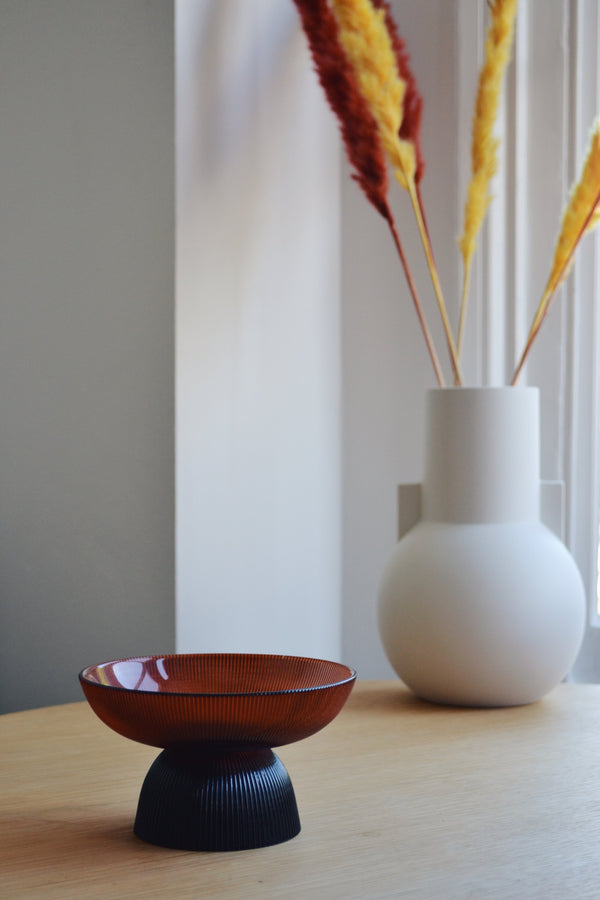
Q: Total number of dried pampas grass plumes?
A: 5